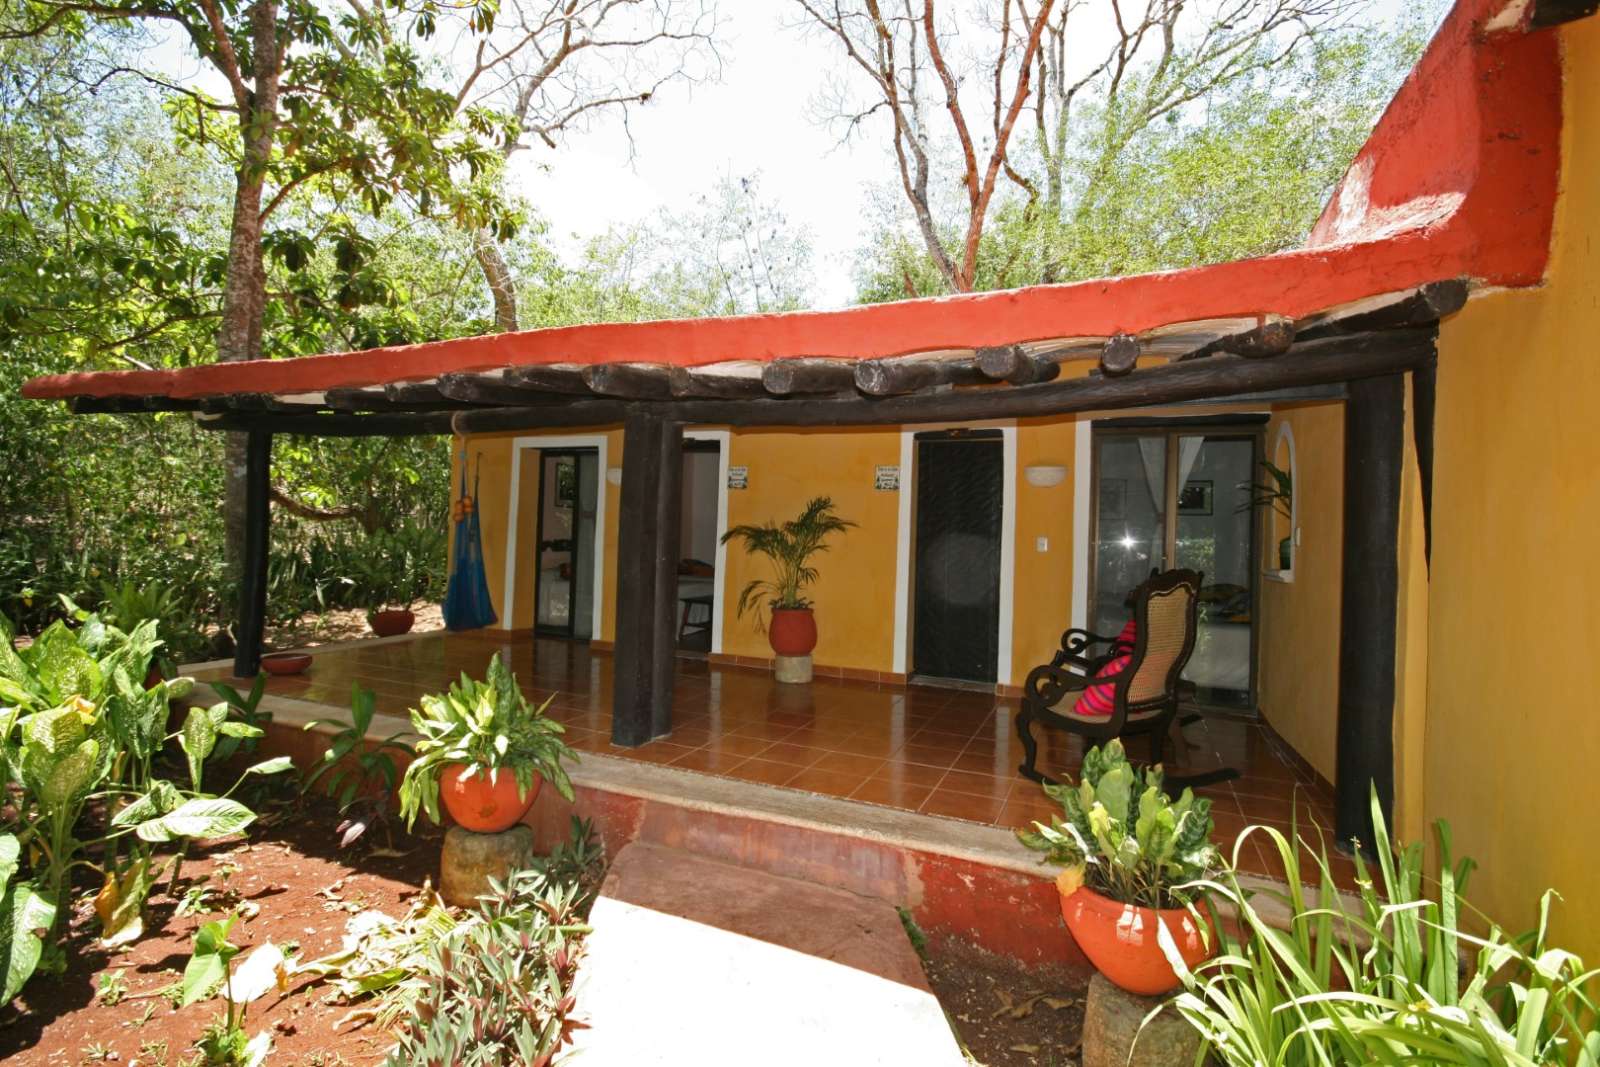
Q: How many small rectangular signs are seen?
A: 2